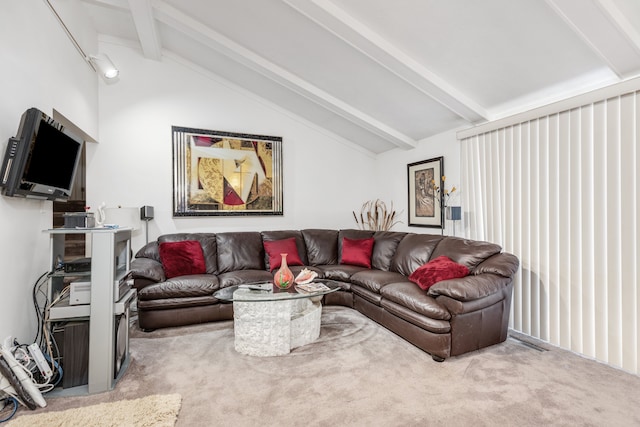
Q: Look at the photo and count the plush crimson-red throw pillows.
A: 4